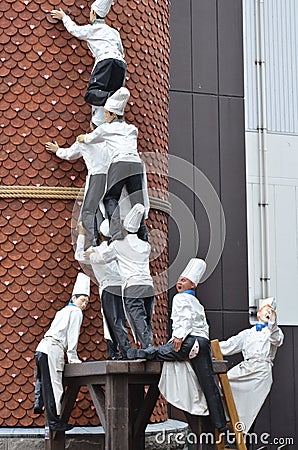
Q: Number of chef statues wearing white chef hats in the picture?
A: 8